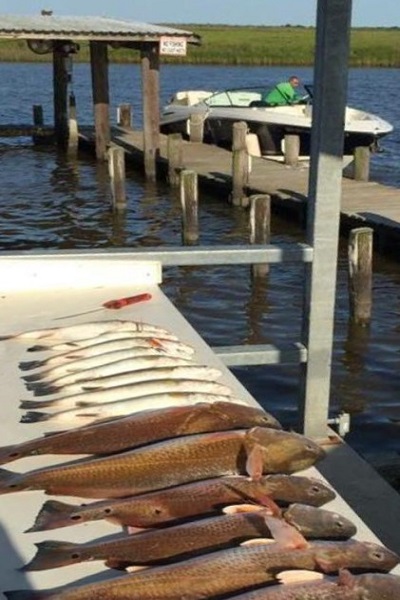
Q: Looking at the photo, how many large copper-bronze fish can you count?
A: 6